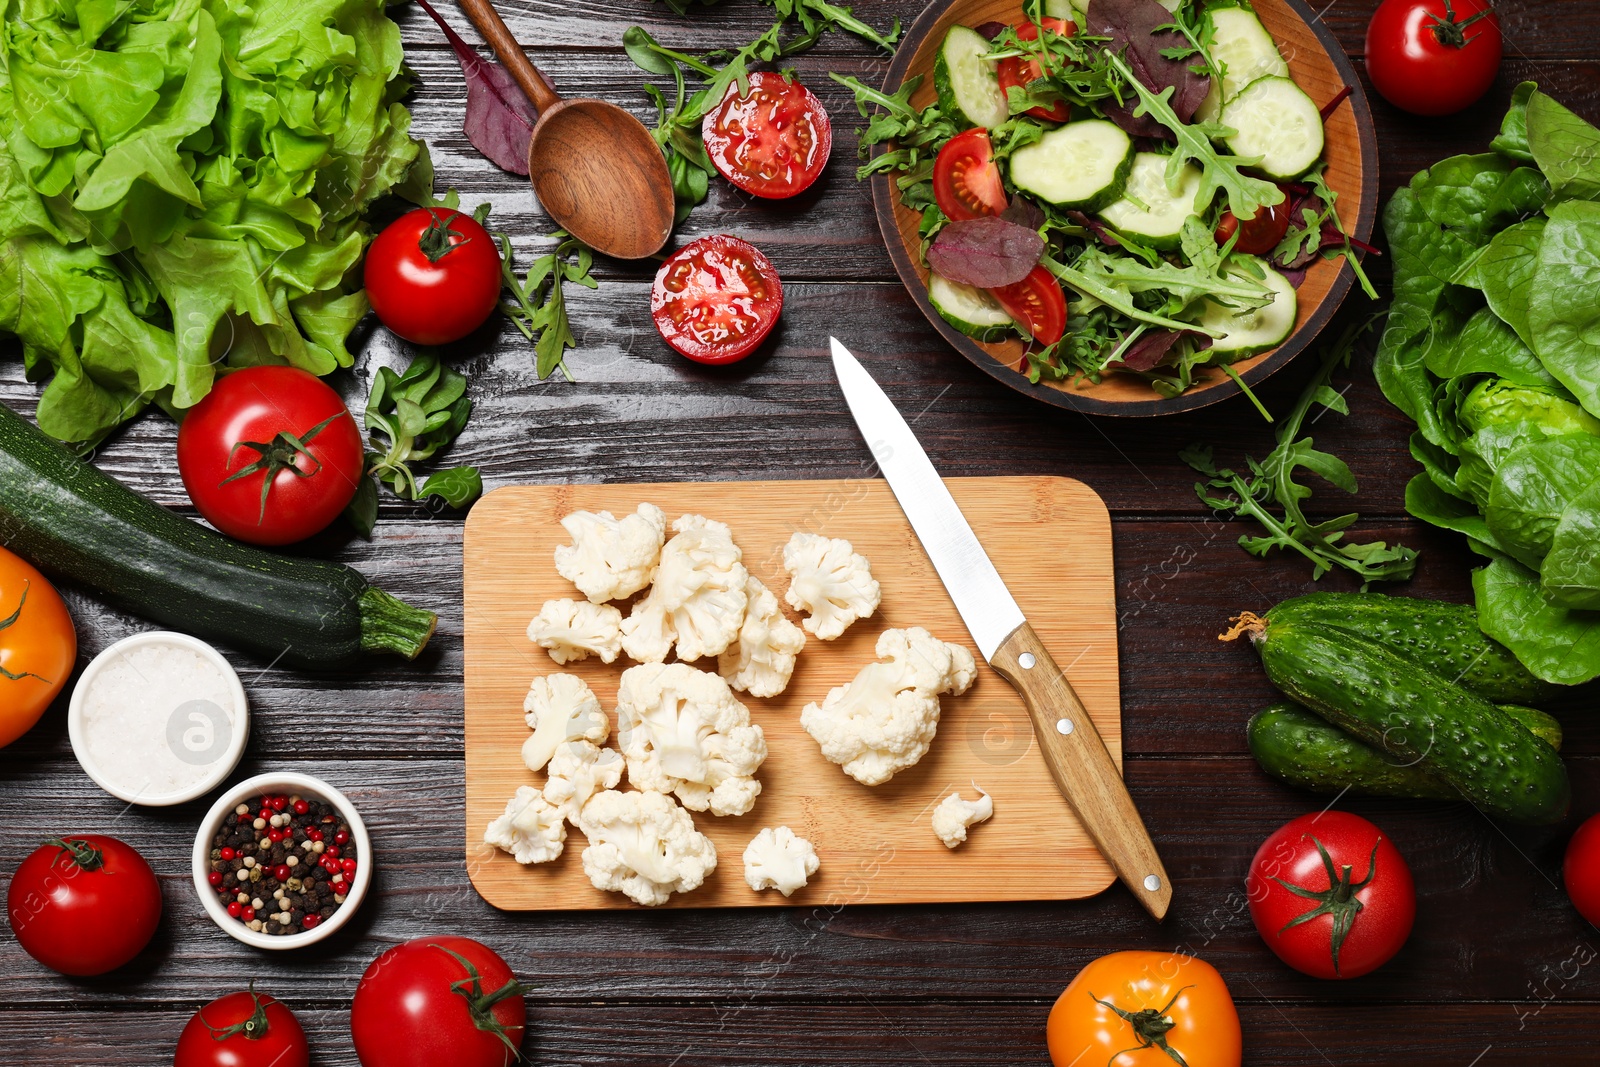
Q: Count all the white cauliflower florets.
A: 13